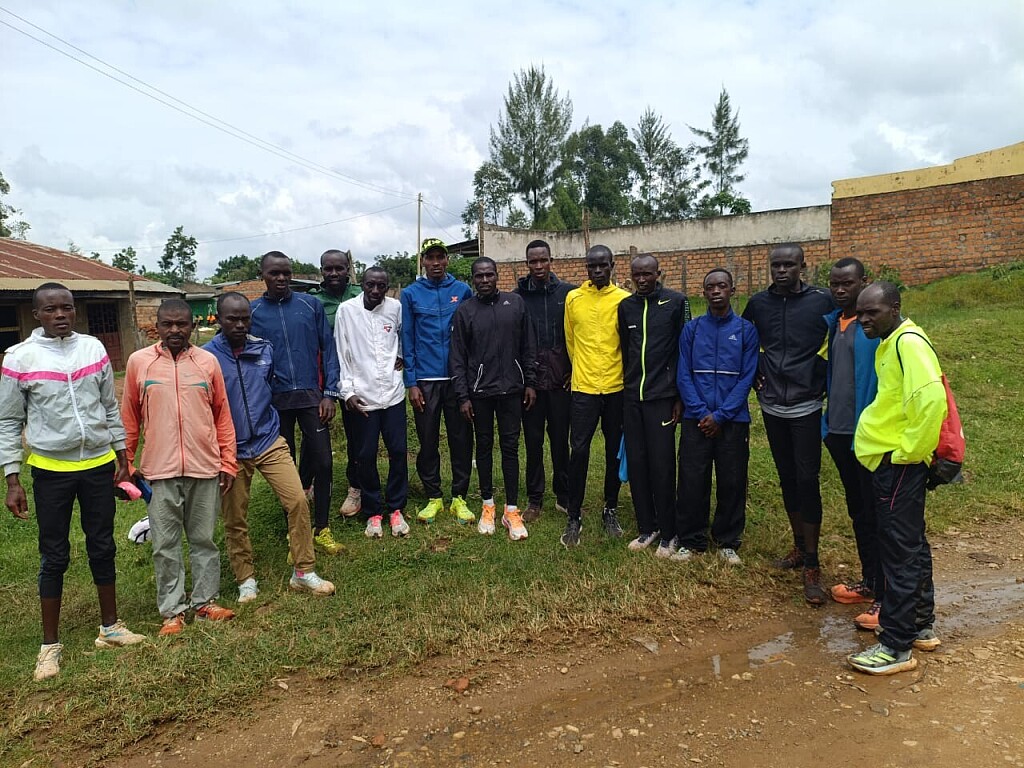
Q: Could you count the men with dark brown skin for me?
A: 15